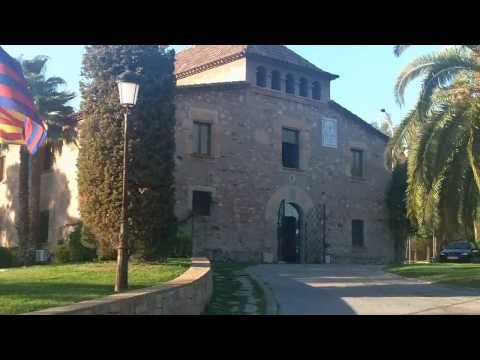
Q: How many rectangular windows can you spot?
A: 5